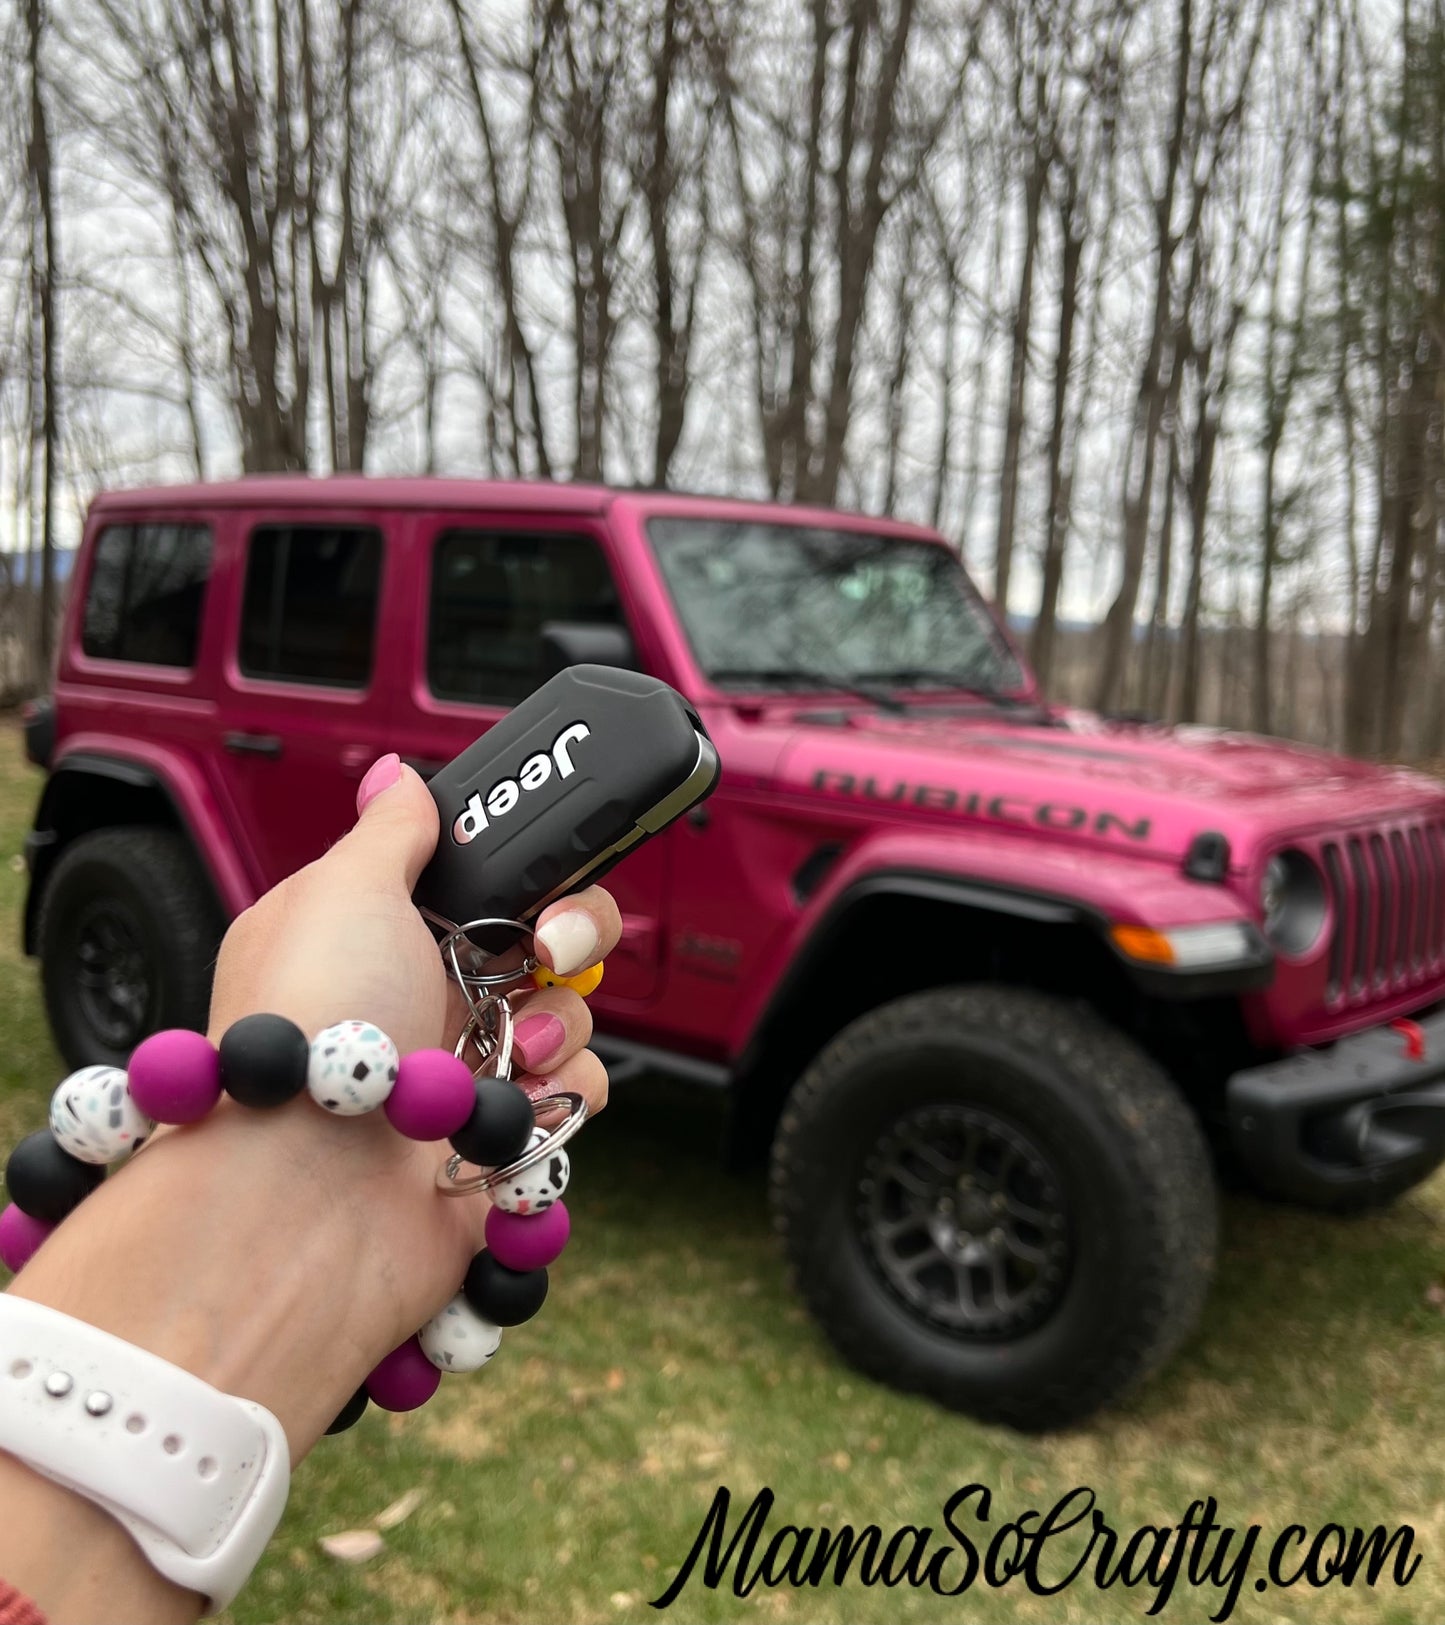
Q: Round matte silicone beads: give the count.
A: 14